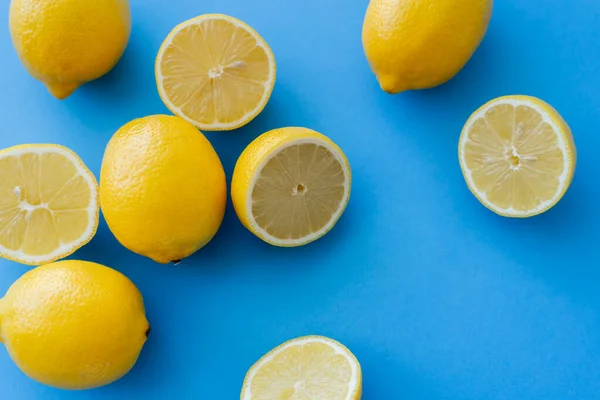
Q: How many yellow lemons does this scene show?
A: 9